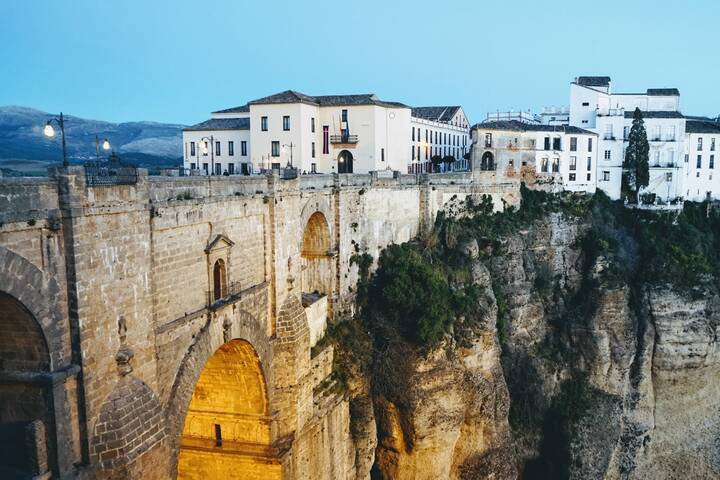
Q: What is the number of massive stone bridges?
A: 1